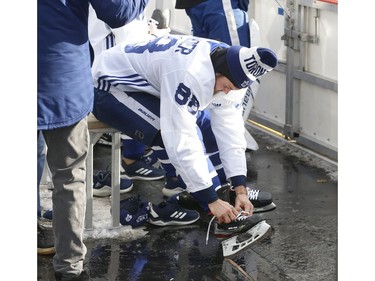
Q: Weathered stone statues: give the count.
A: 0